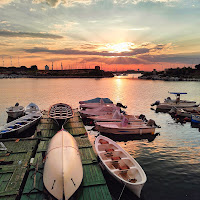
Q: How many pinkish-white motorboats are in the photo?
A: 4